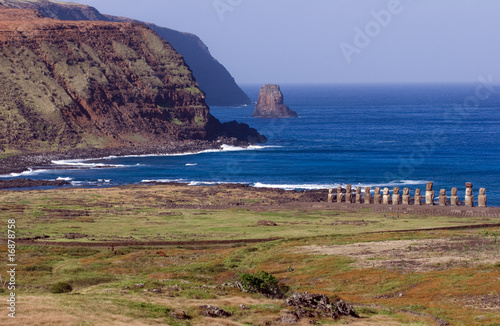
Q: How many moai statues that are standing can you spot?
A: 15